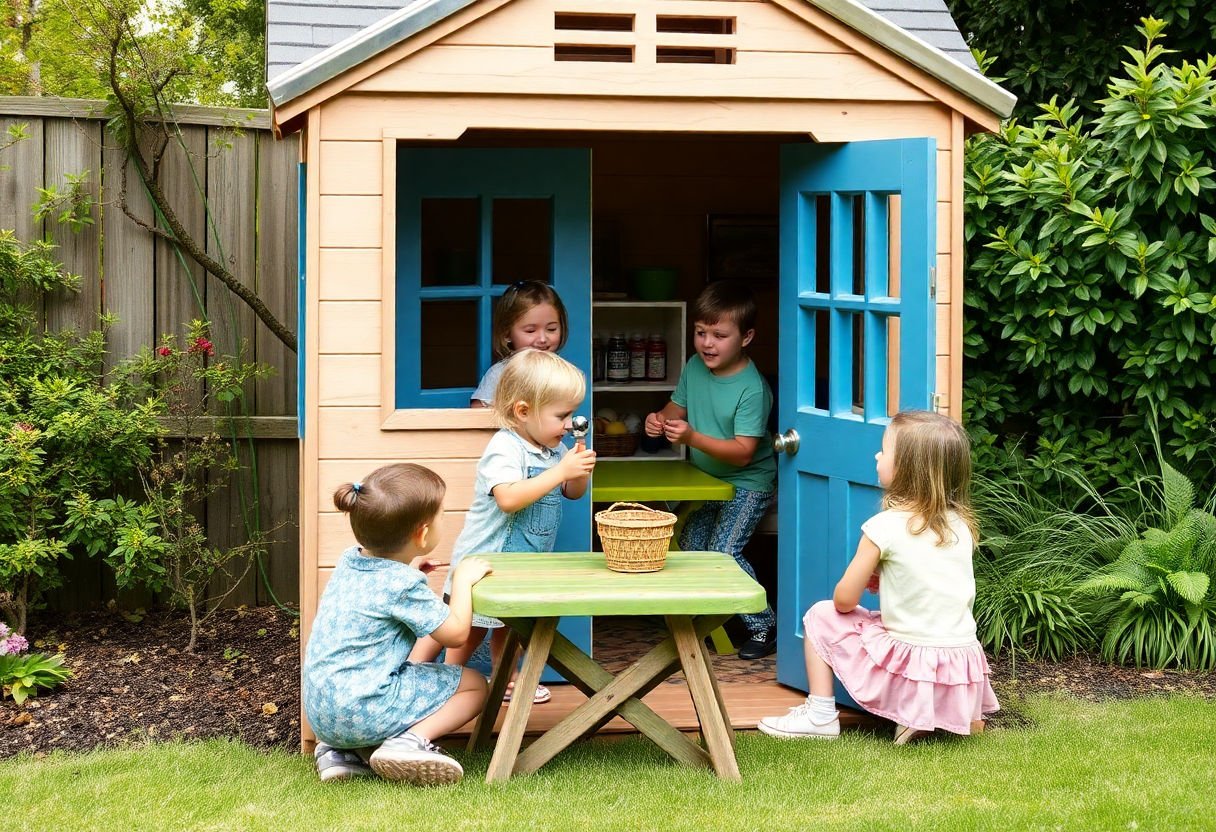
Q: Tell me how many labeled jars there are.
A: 3